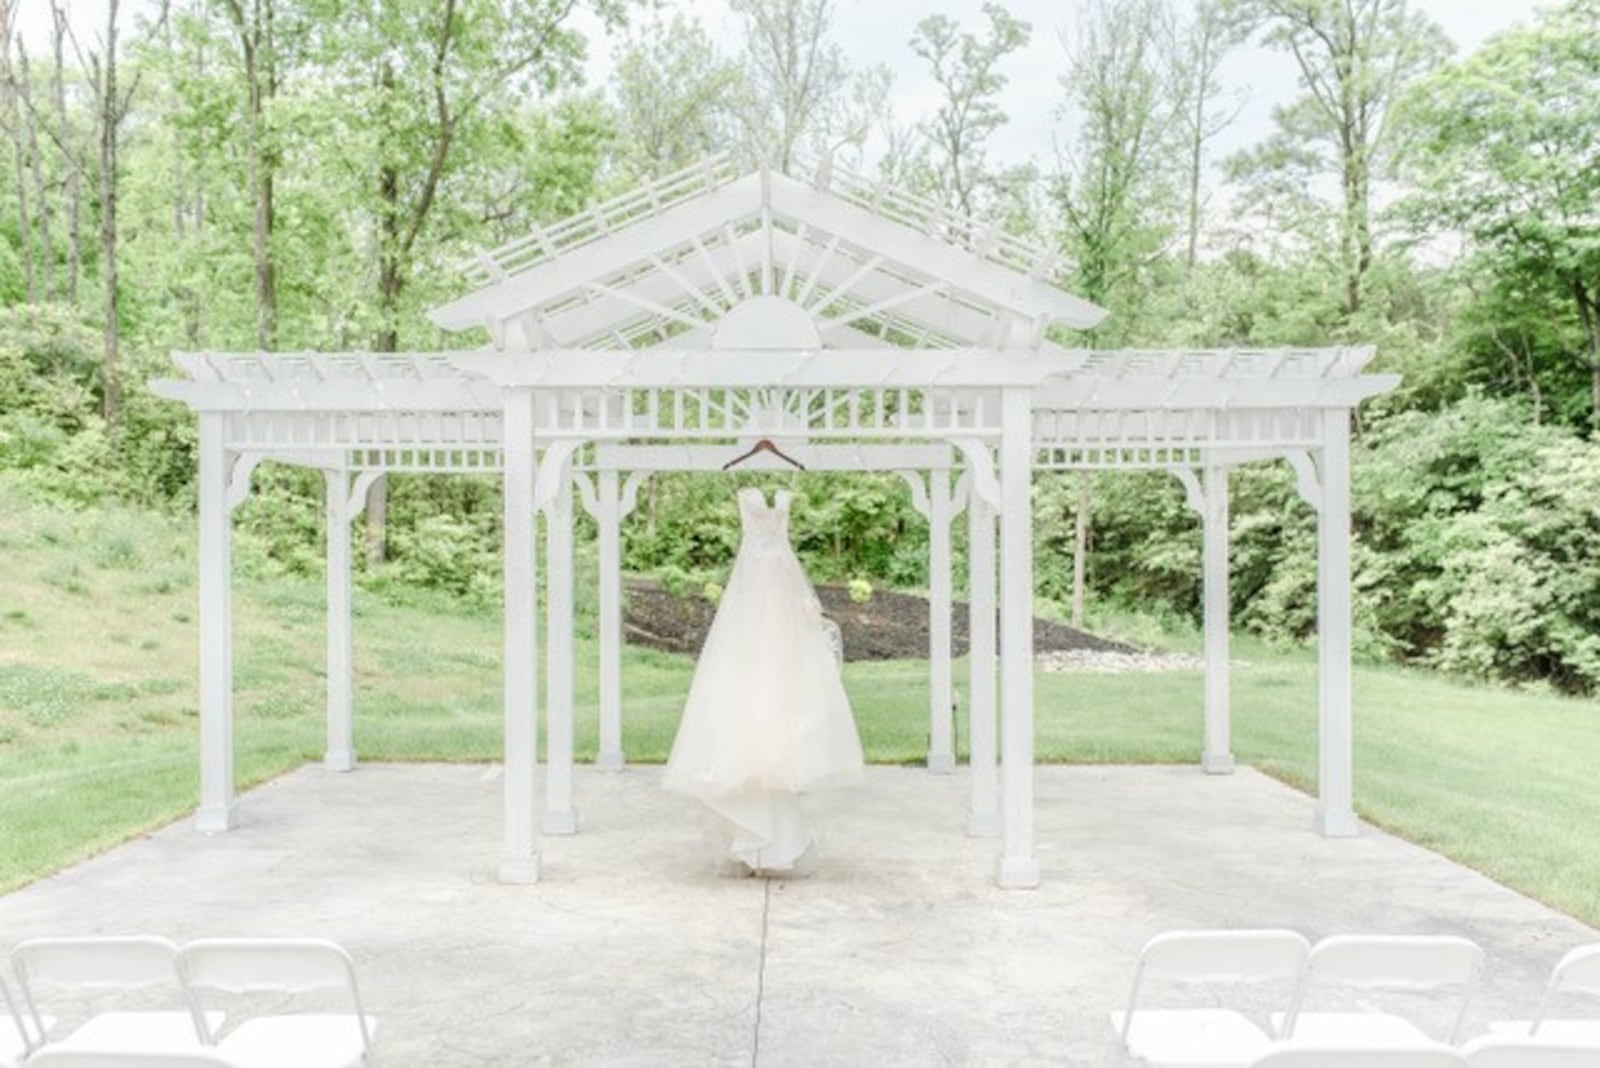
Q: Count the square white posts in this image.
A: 10